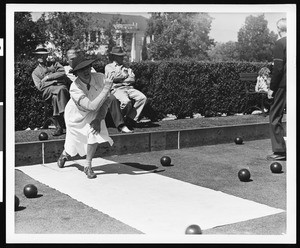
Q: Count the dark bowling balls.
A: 8